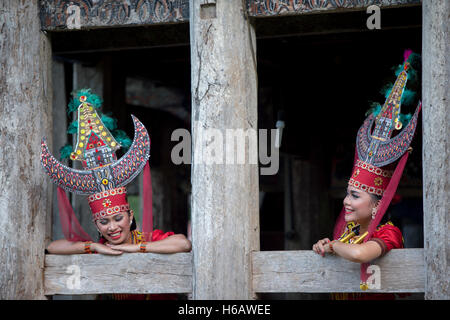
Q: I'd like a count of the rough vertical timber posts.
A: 3